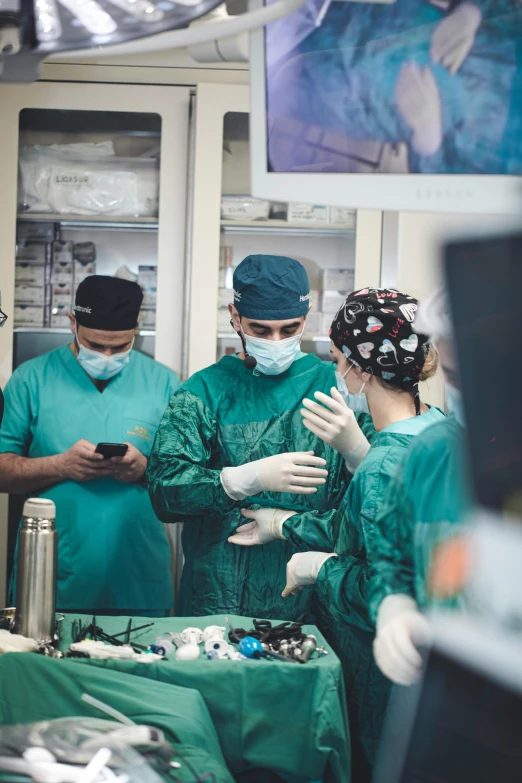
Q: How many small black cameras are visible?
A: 0